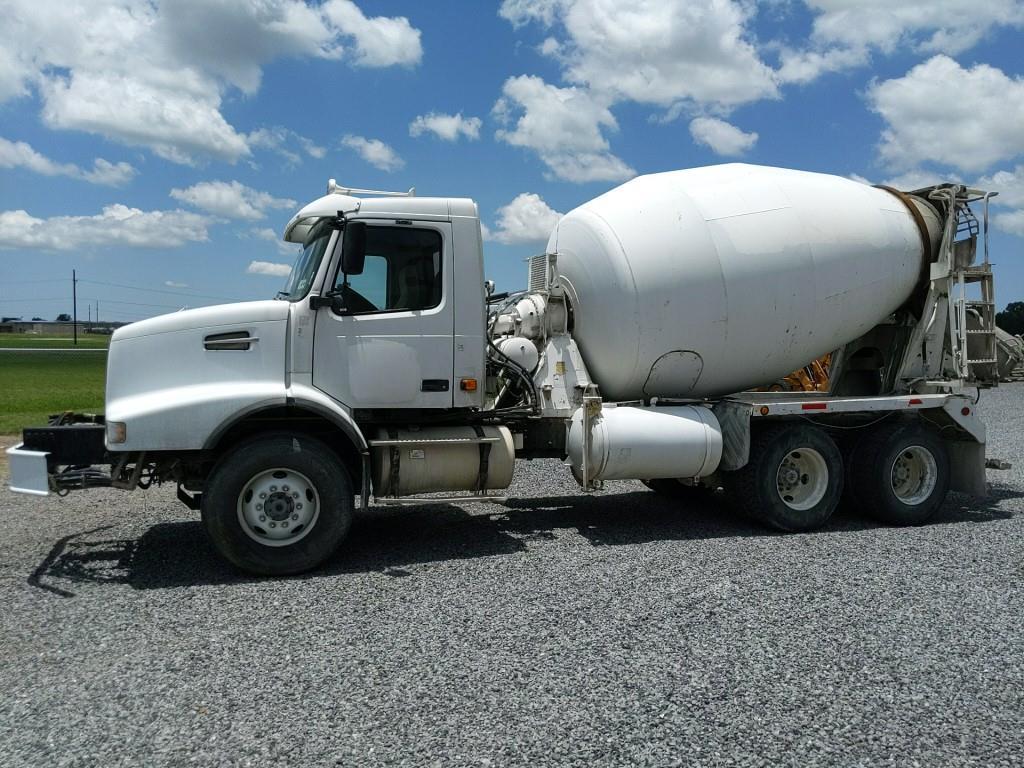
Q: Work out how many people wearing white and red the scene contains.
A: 0